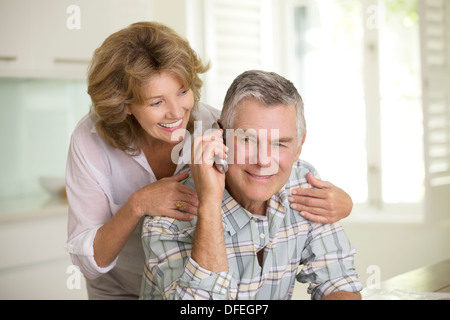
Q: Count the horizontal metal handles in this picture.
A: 2